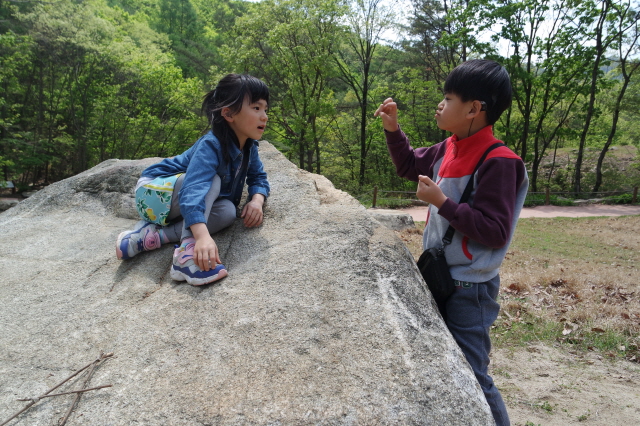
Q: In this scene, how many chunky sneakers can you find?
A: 2